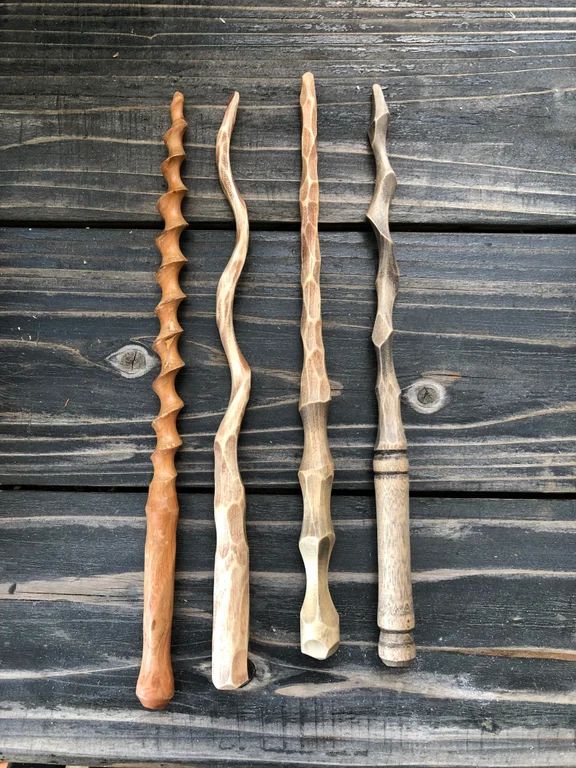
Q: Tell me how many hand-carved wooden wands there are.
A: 4